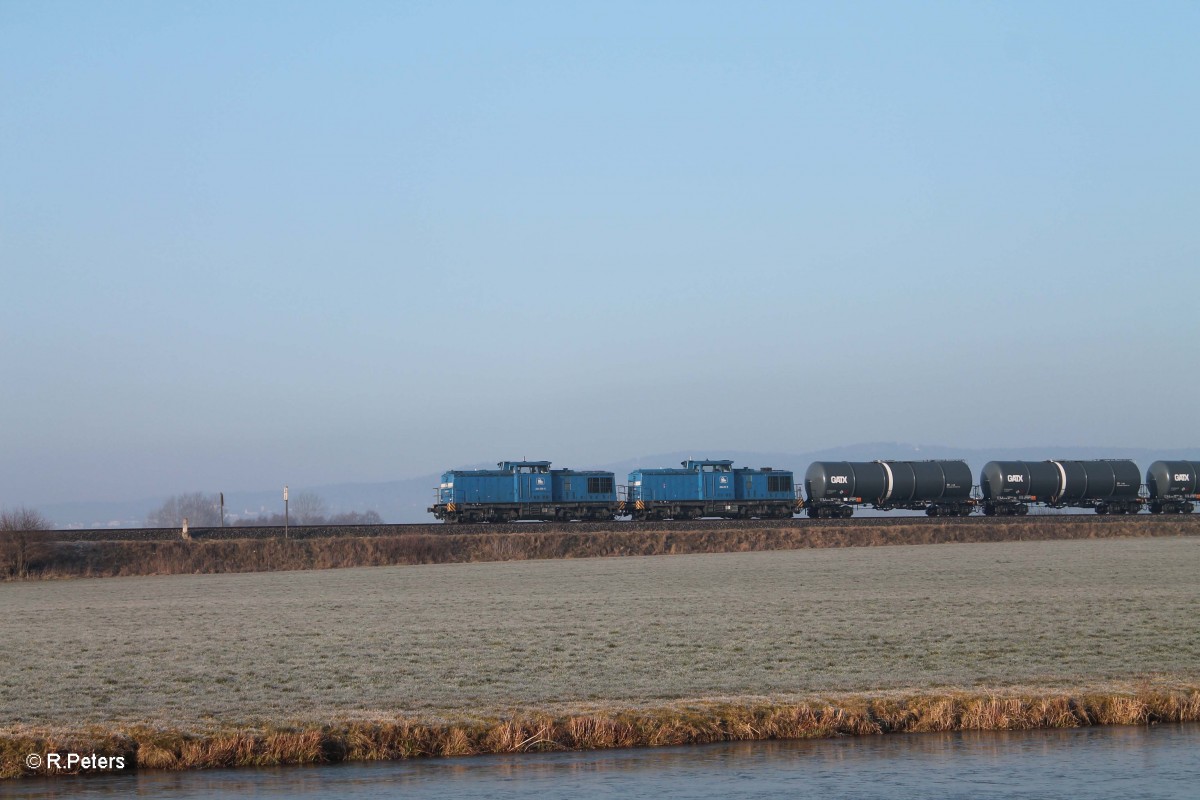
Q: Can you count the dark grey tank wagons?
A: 3